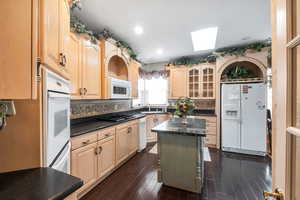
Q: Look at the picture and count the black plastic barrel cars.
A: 0